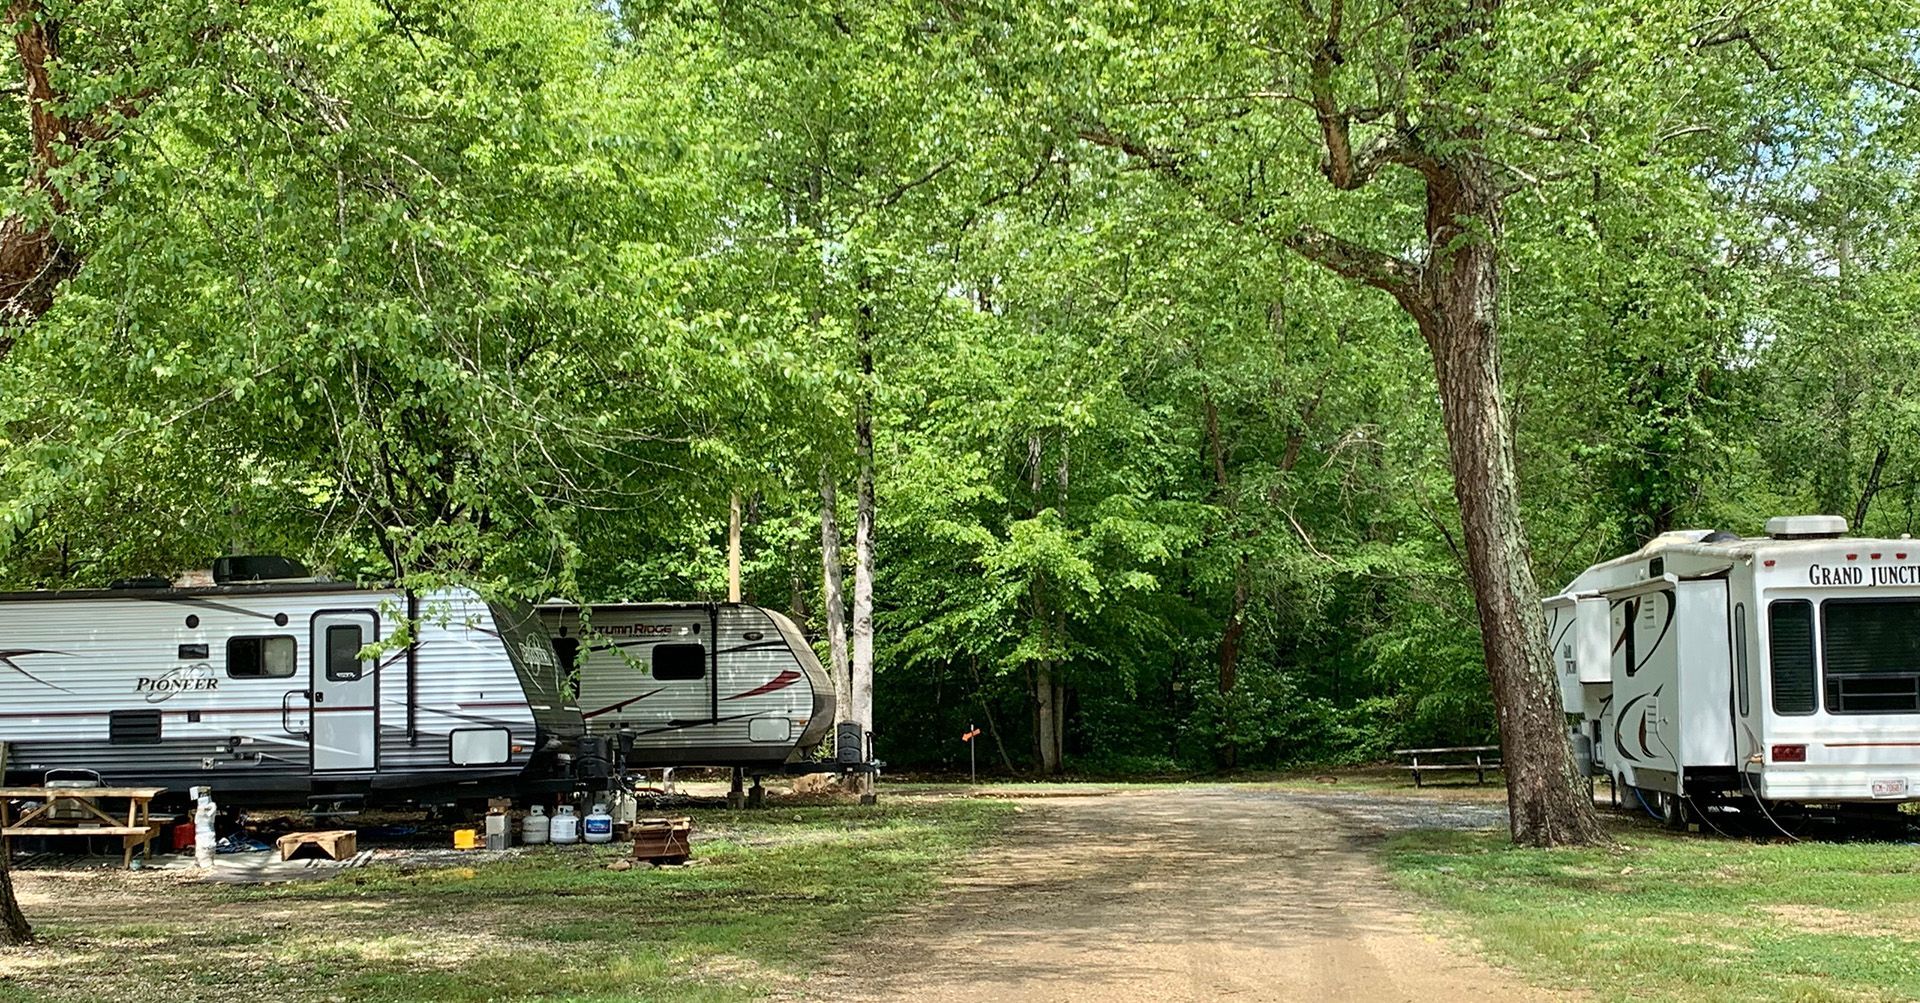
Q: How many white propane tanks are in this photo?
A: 3